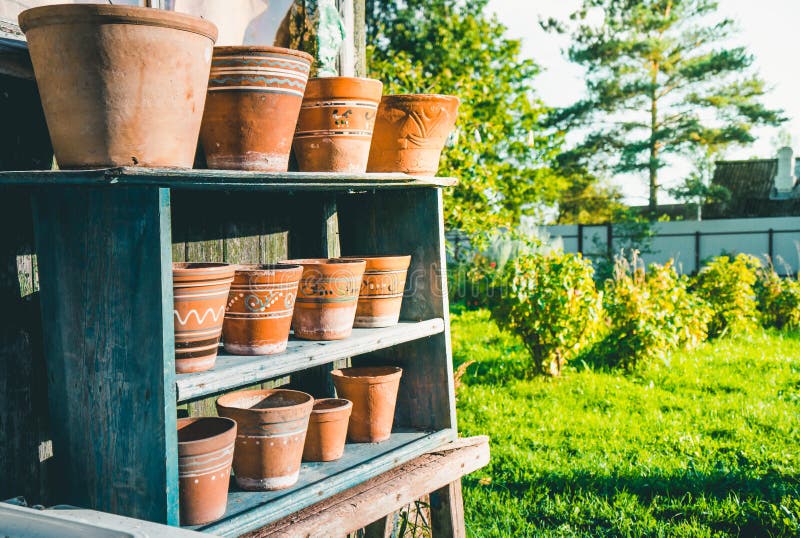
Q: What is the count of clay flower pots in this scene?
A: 12